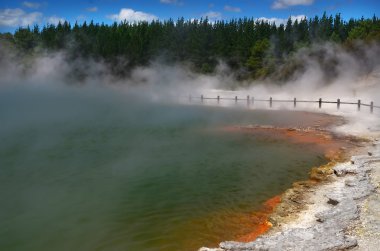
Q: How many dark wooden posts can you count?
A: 12